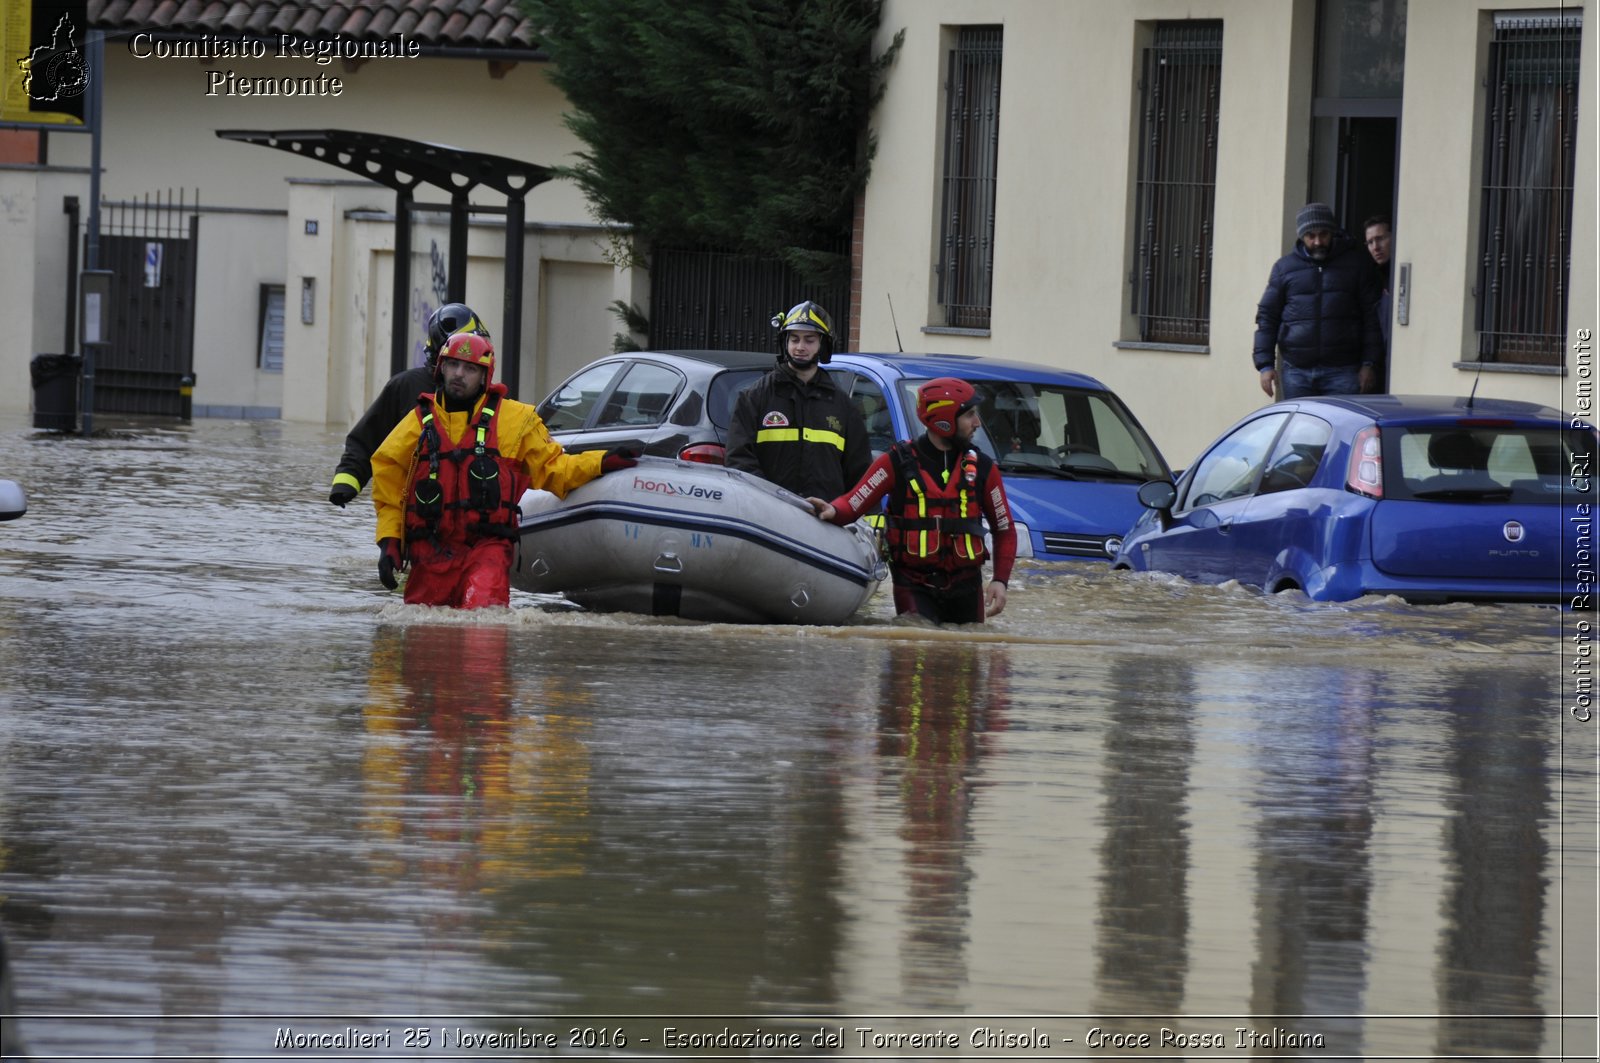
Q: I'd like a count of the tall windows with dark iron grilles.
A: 3